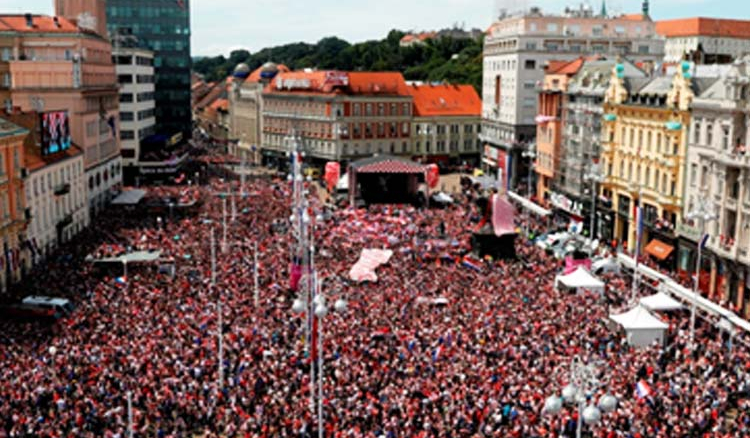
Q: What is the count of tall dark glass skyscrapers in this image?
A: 1